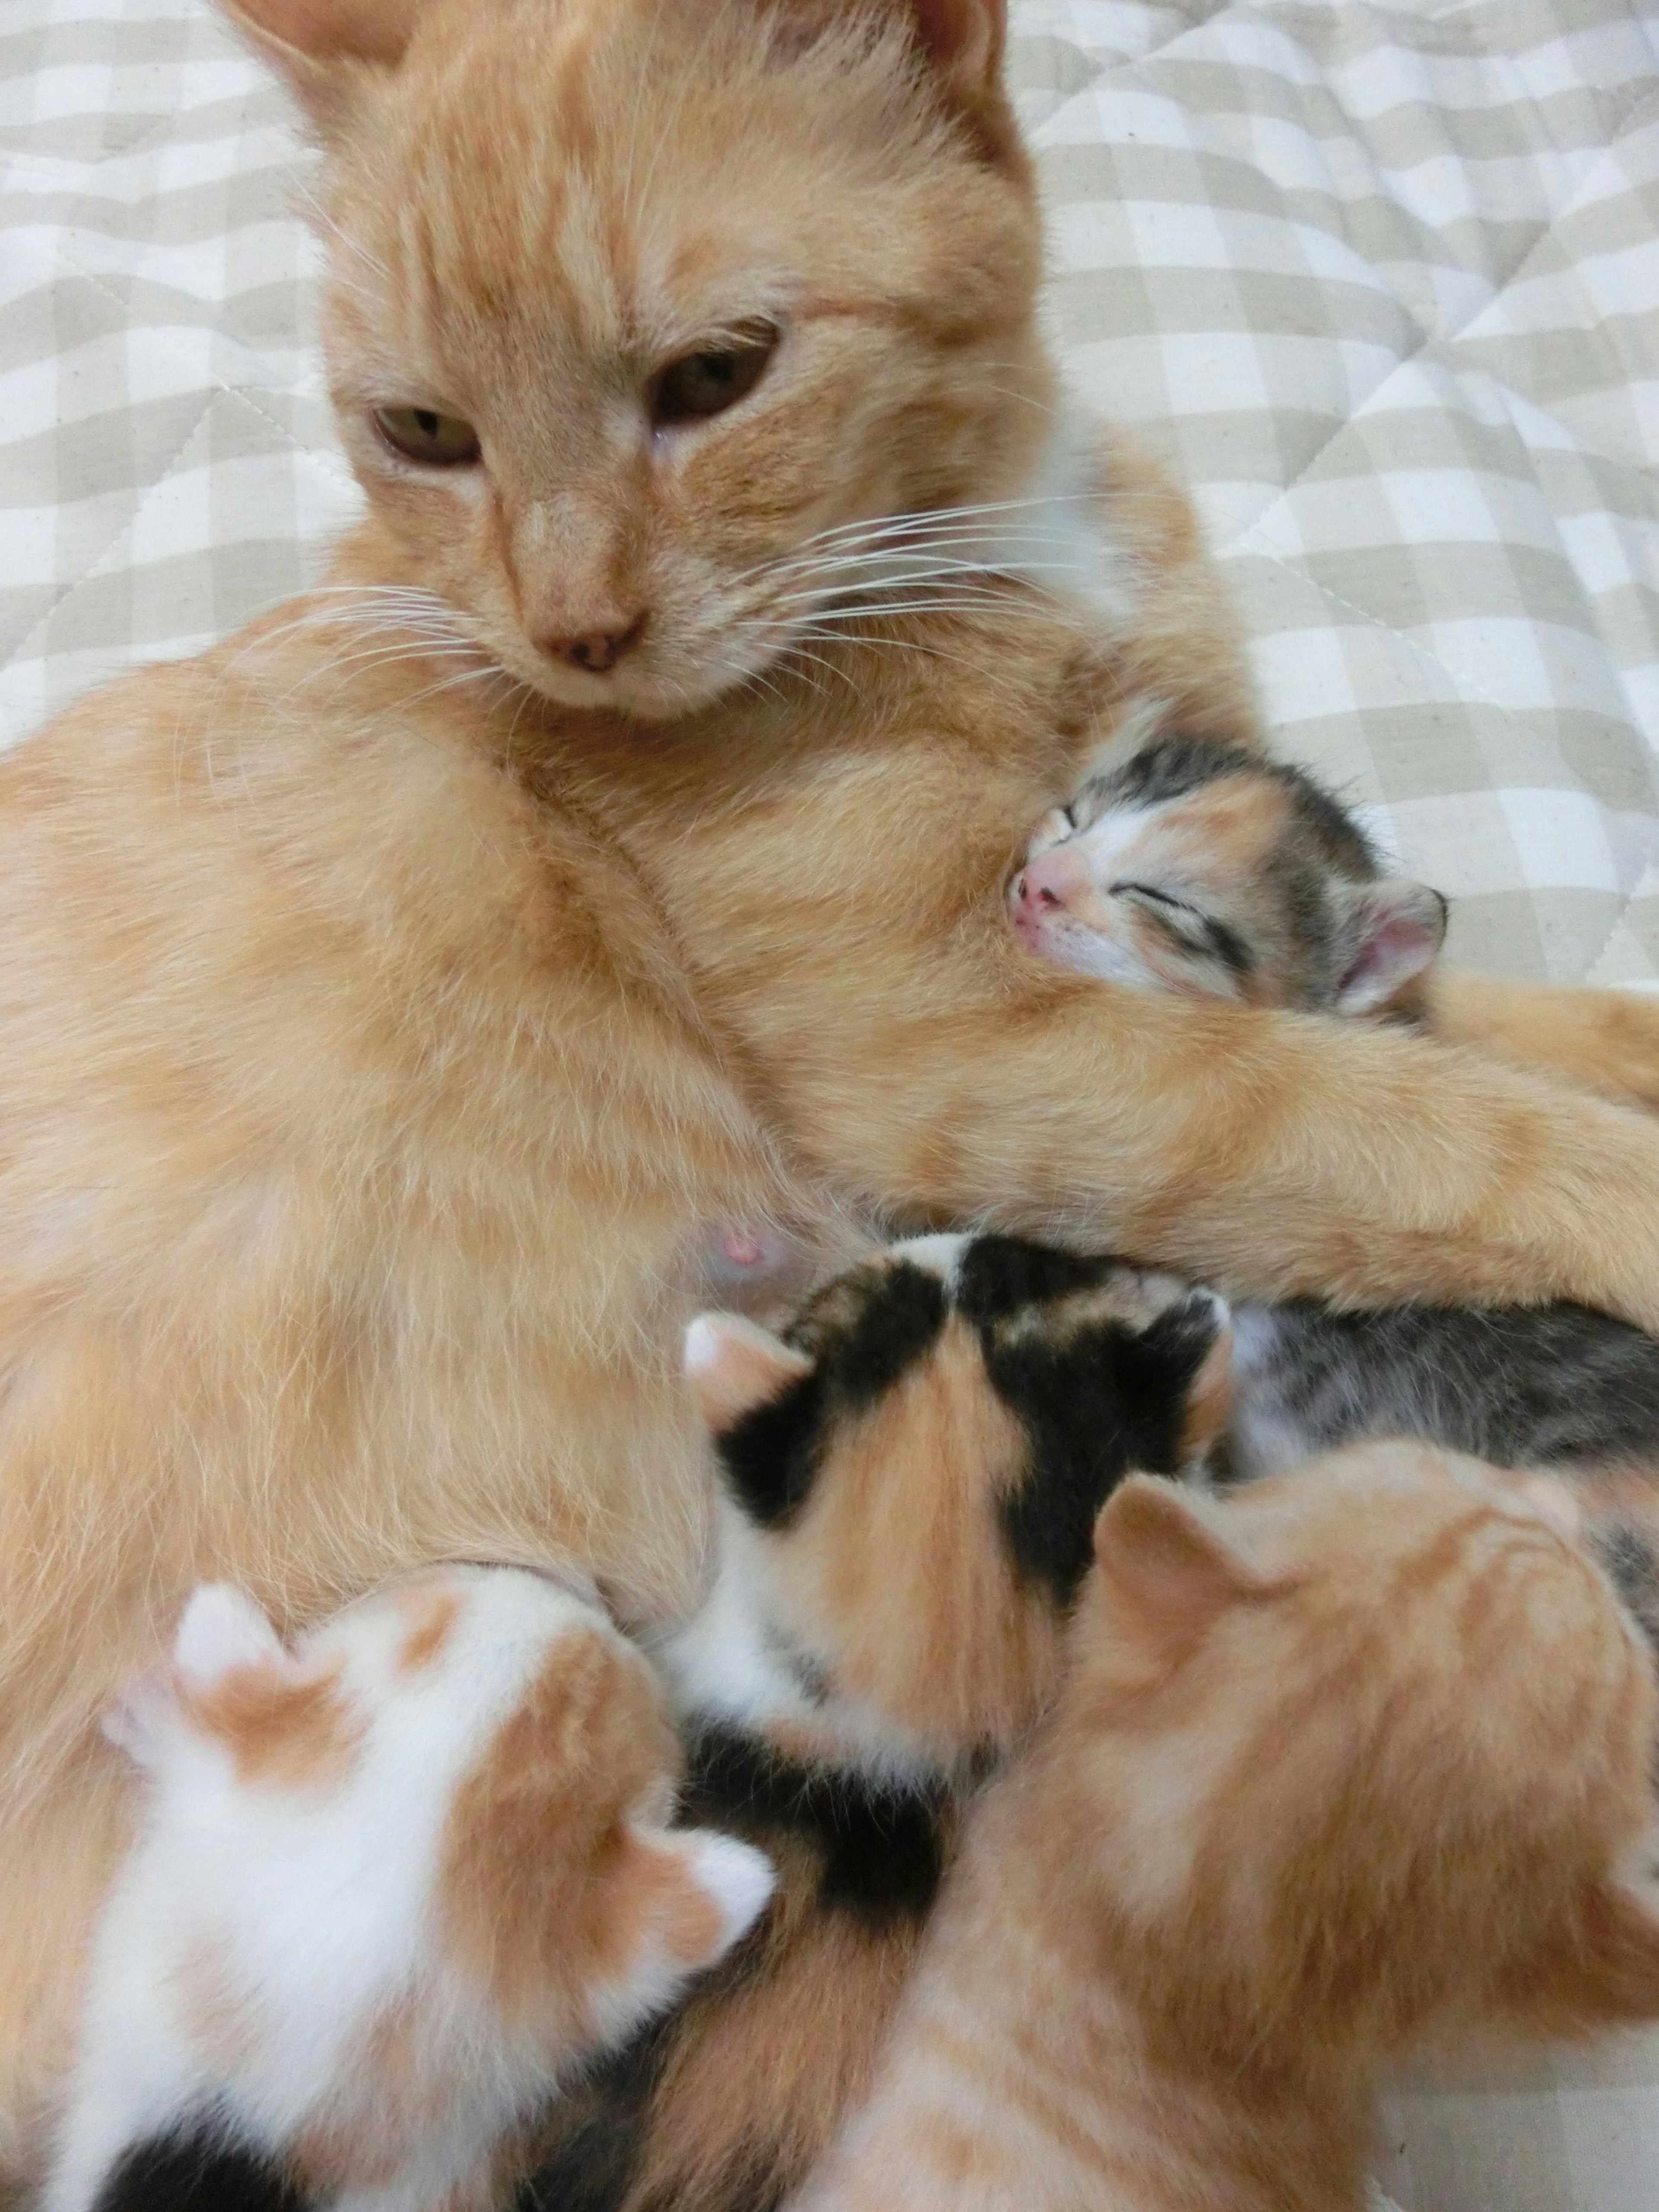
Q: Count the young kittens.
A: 4